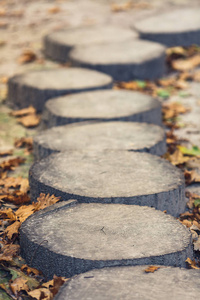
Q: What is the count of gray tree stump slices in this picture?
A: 9